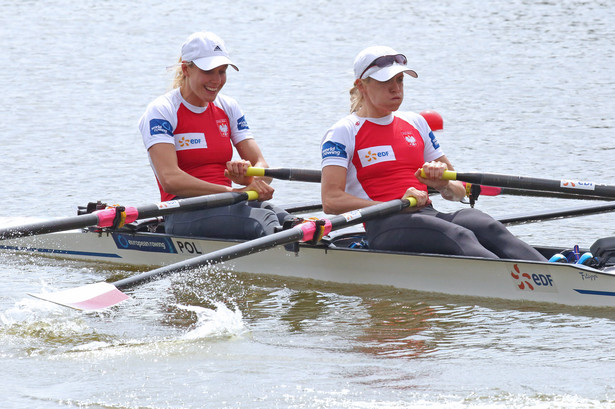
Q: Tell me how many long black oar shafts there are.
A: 4